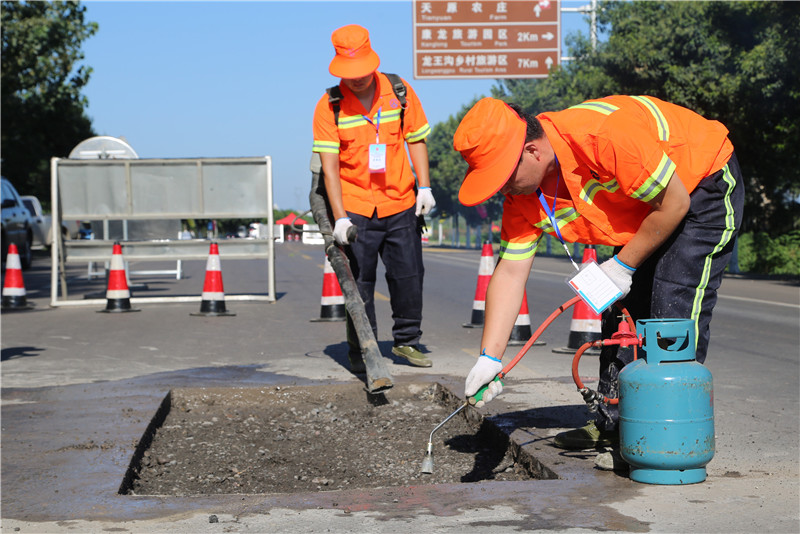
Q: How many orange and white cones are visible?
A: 7